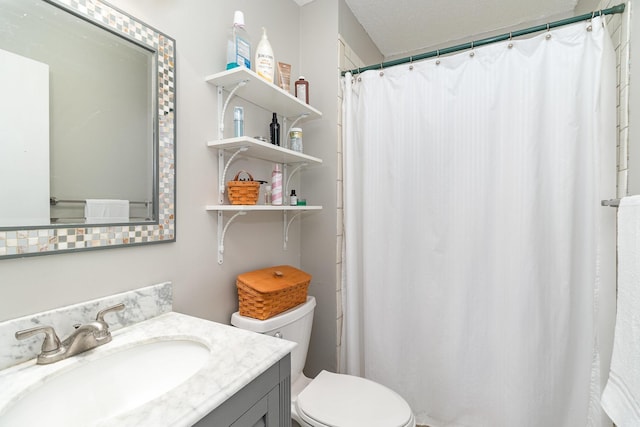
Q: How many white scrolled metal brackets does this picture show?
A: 6